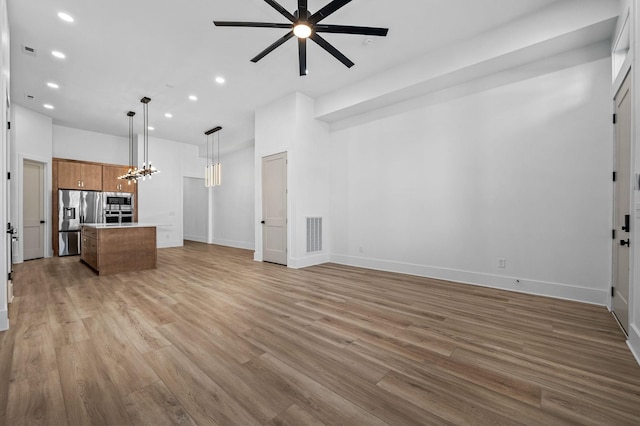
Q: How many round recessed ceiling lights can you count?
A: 8